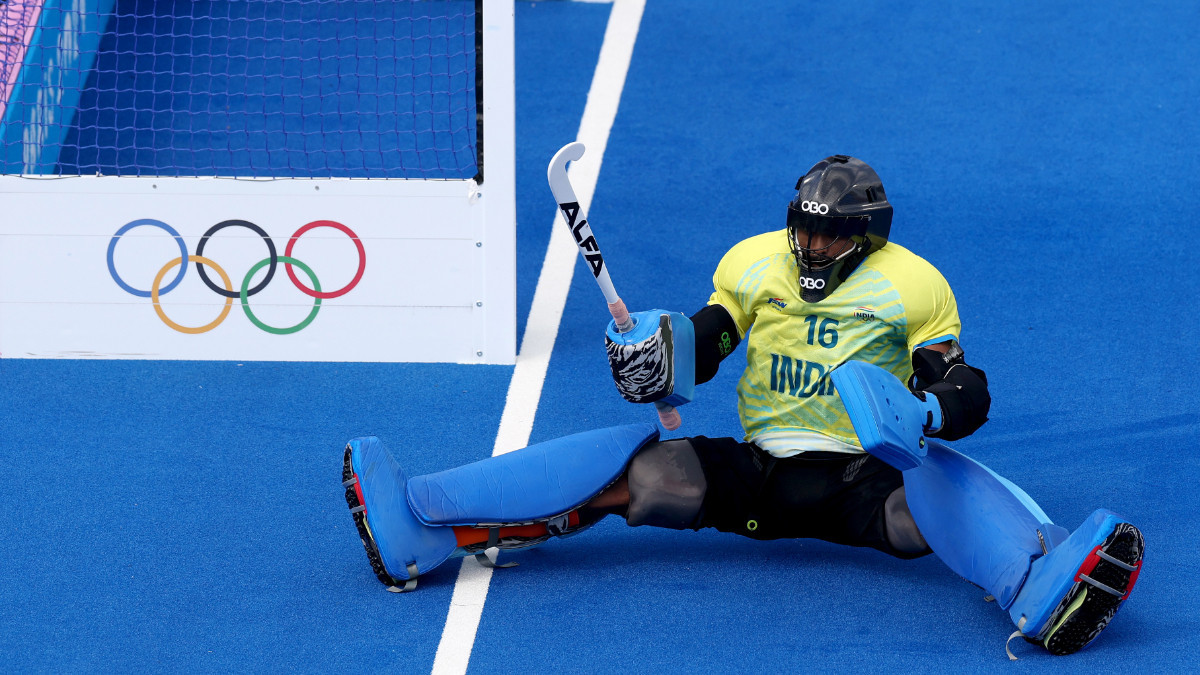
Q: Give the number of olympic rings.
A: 5